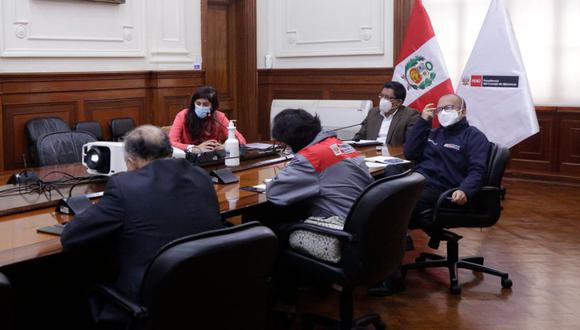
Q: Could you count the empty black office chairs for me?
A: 4